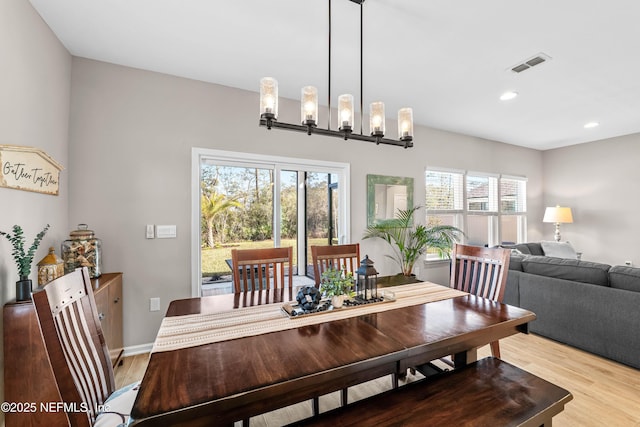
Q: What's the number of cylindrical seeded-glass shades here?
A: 5